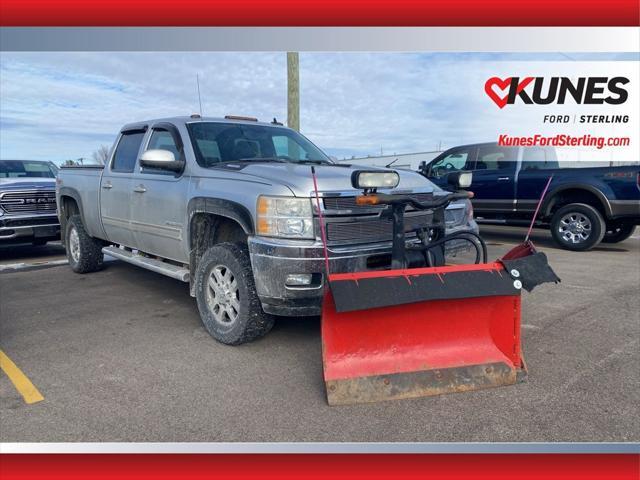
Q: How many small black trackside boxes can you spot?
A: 0